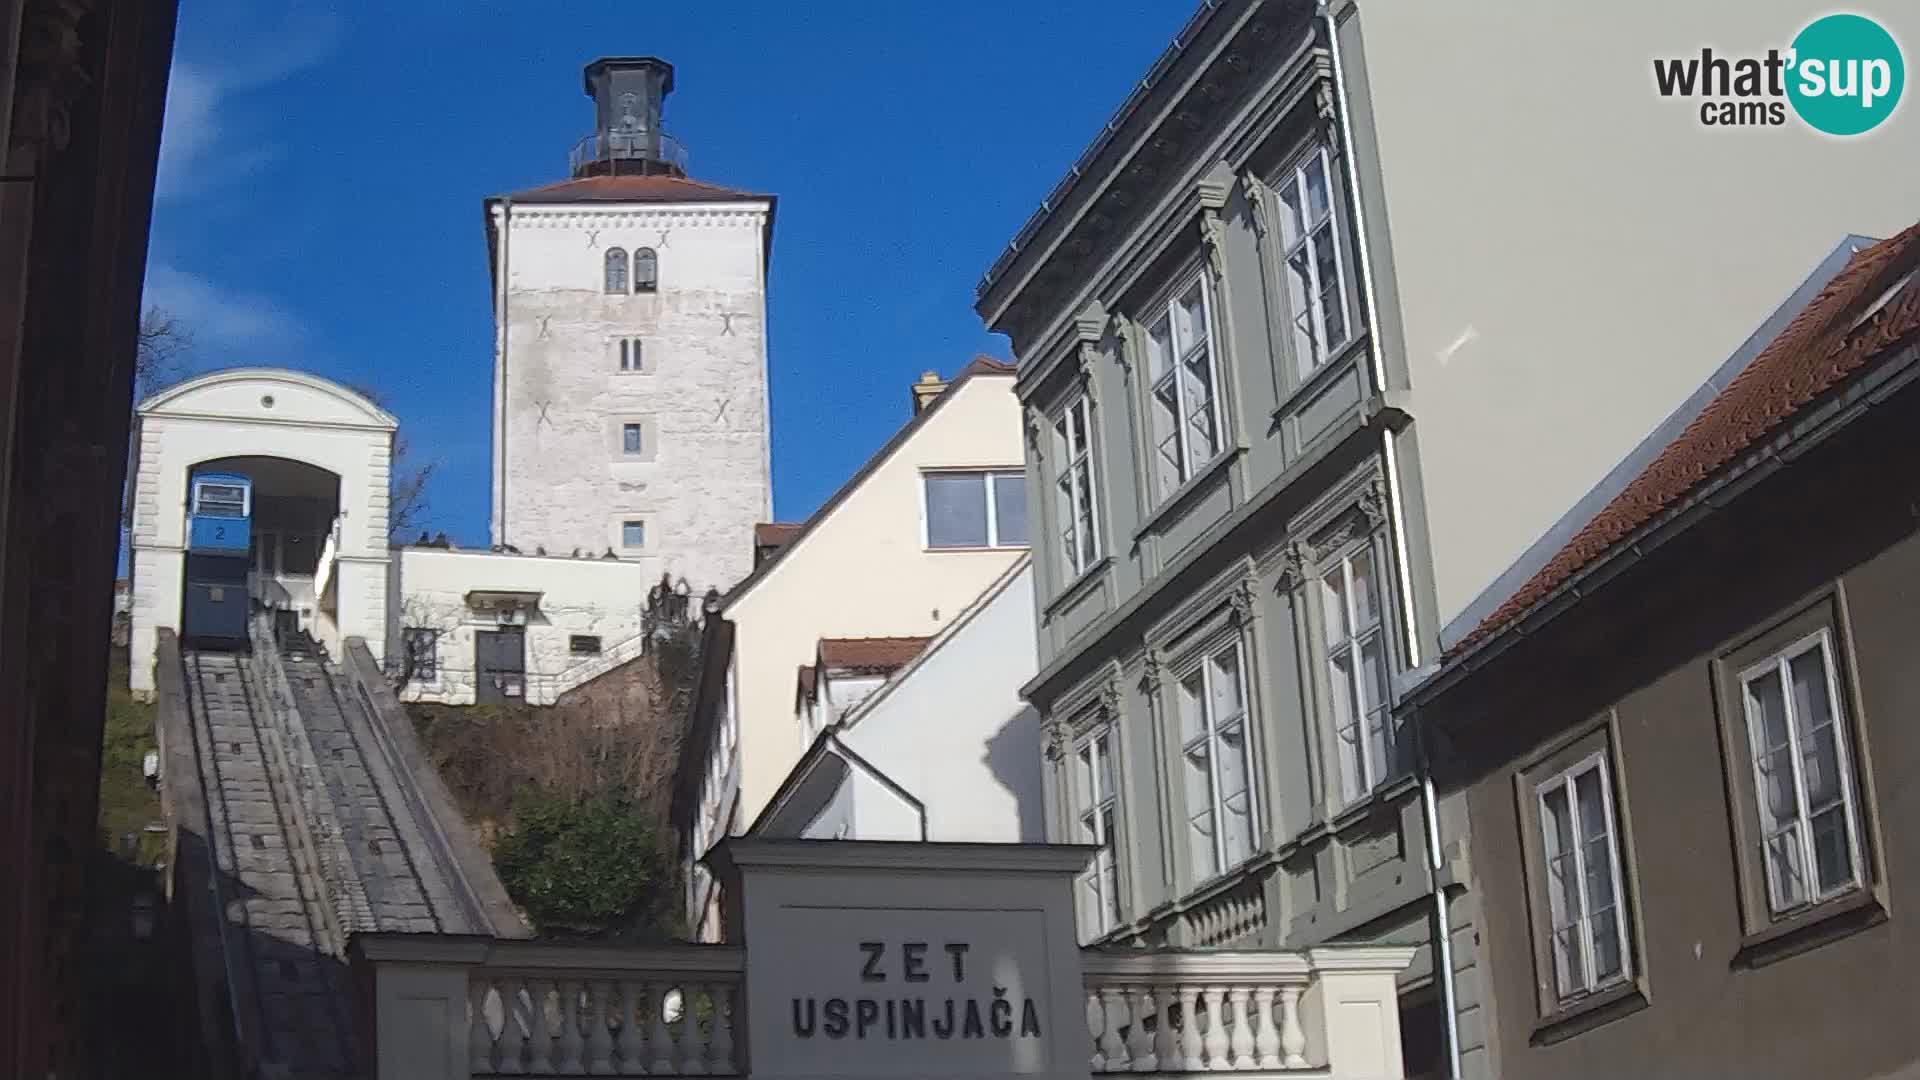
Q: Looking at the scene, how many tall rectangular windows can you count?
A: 8